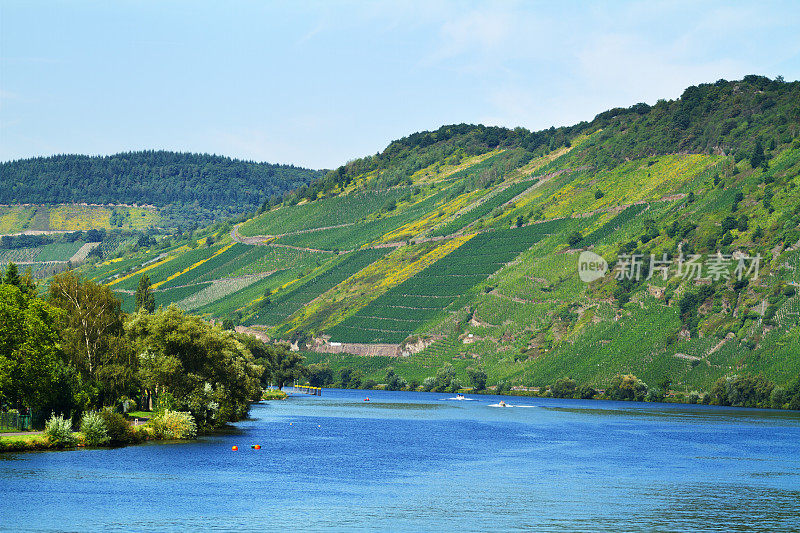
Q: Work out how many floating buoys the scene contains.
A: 2